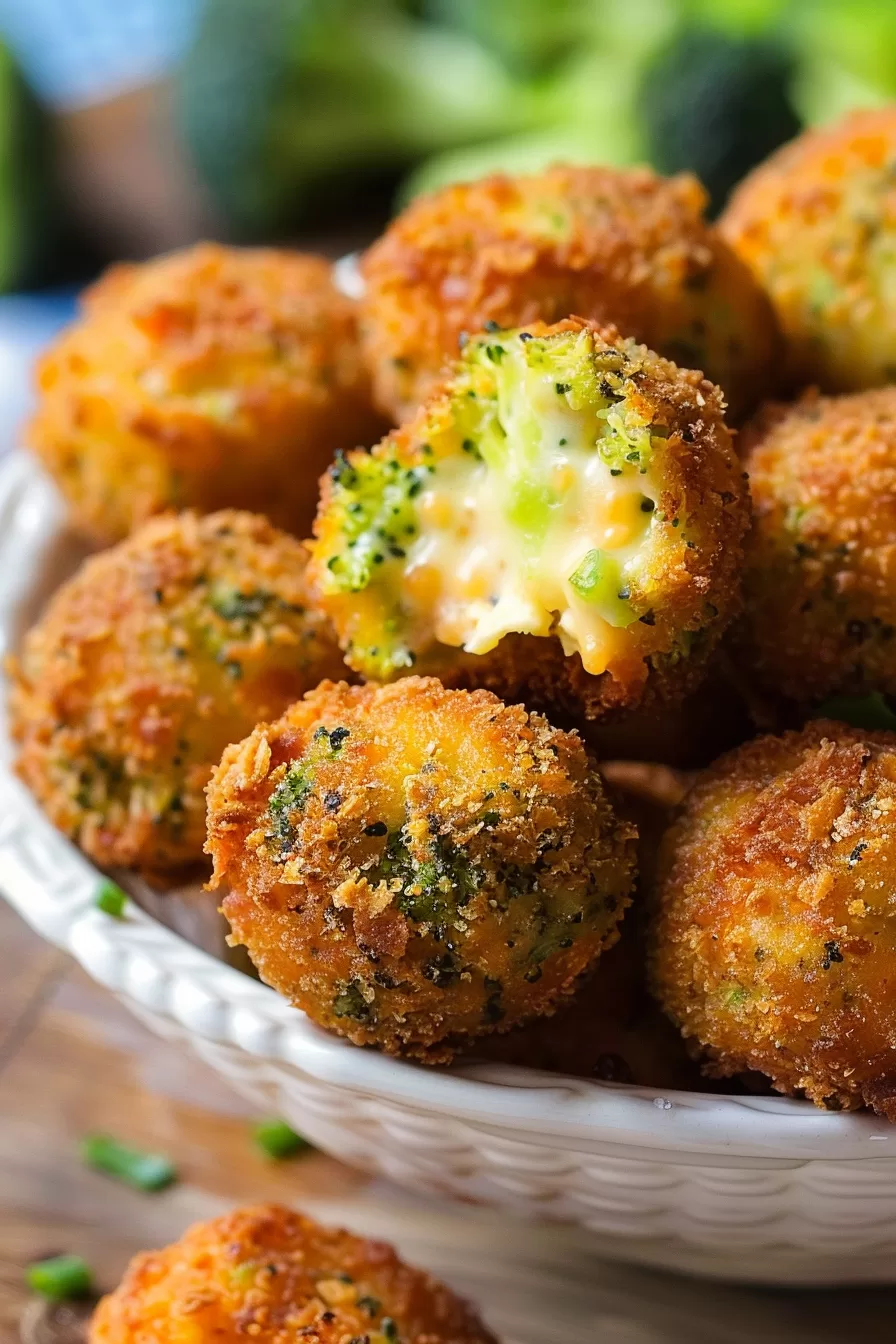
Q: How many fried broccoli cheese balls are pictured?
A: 9